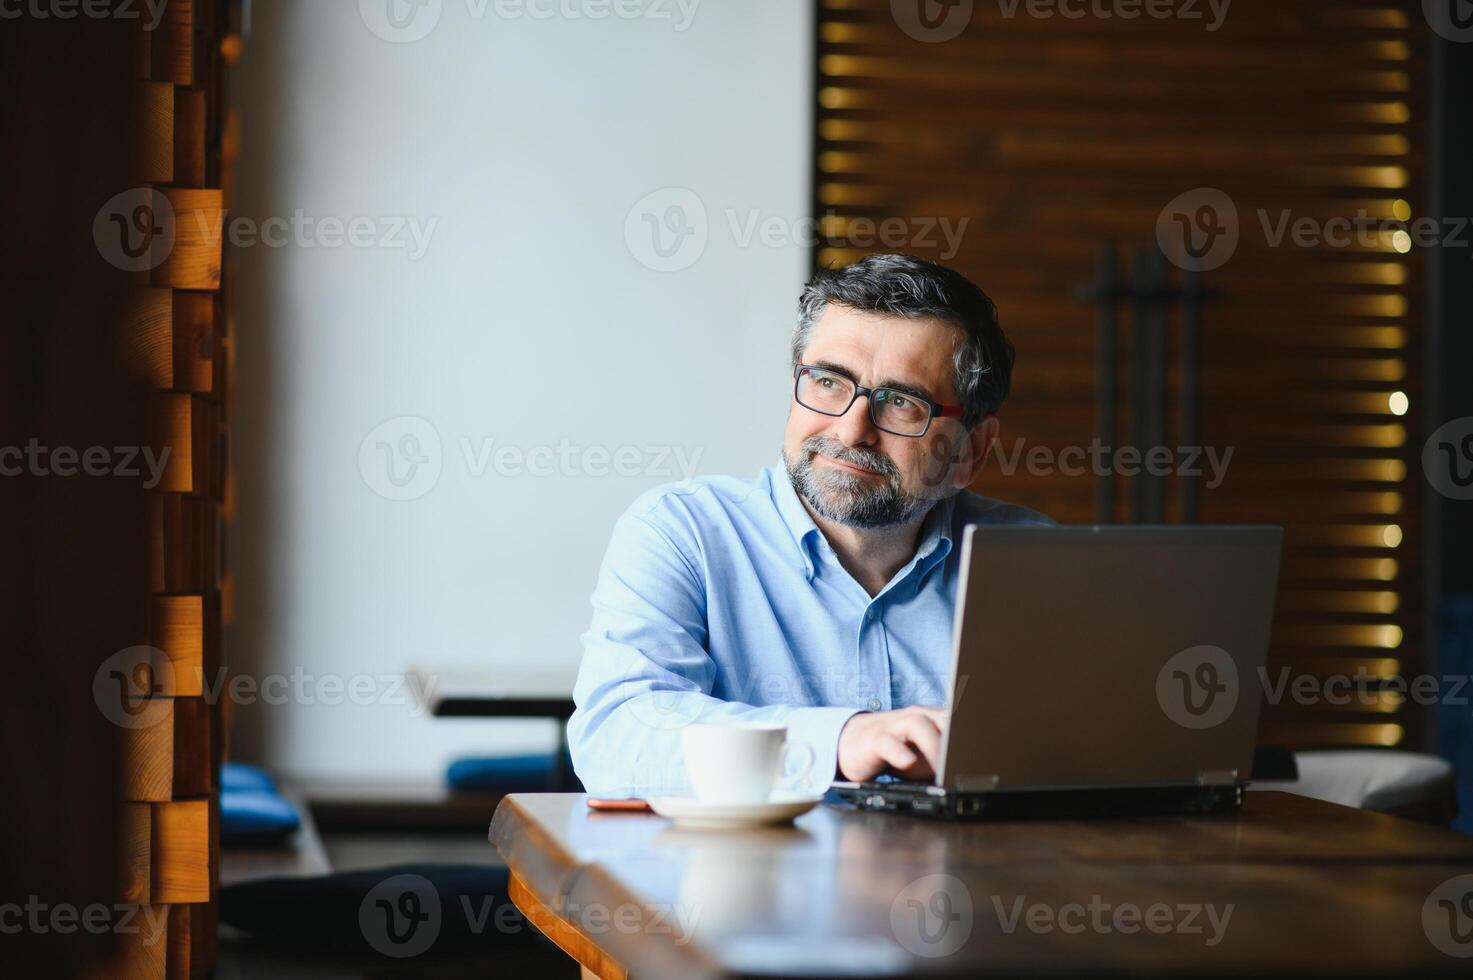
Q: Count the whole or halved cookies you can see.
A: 0